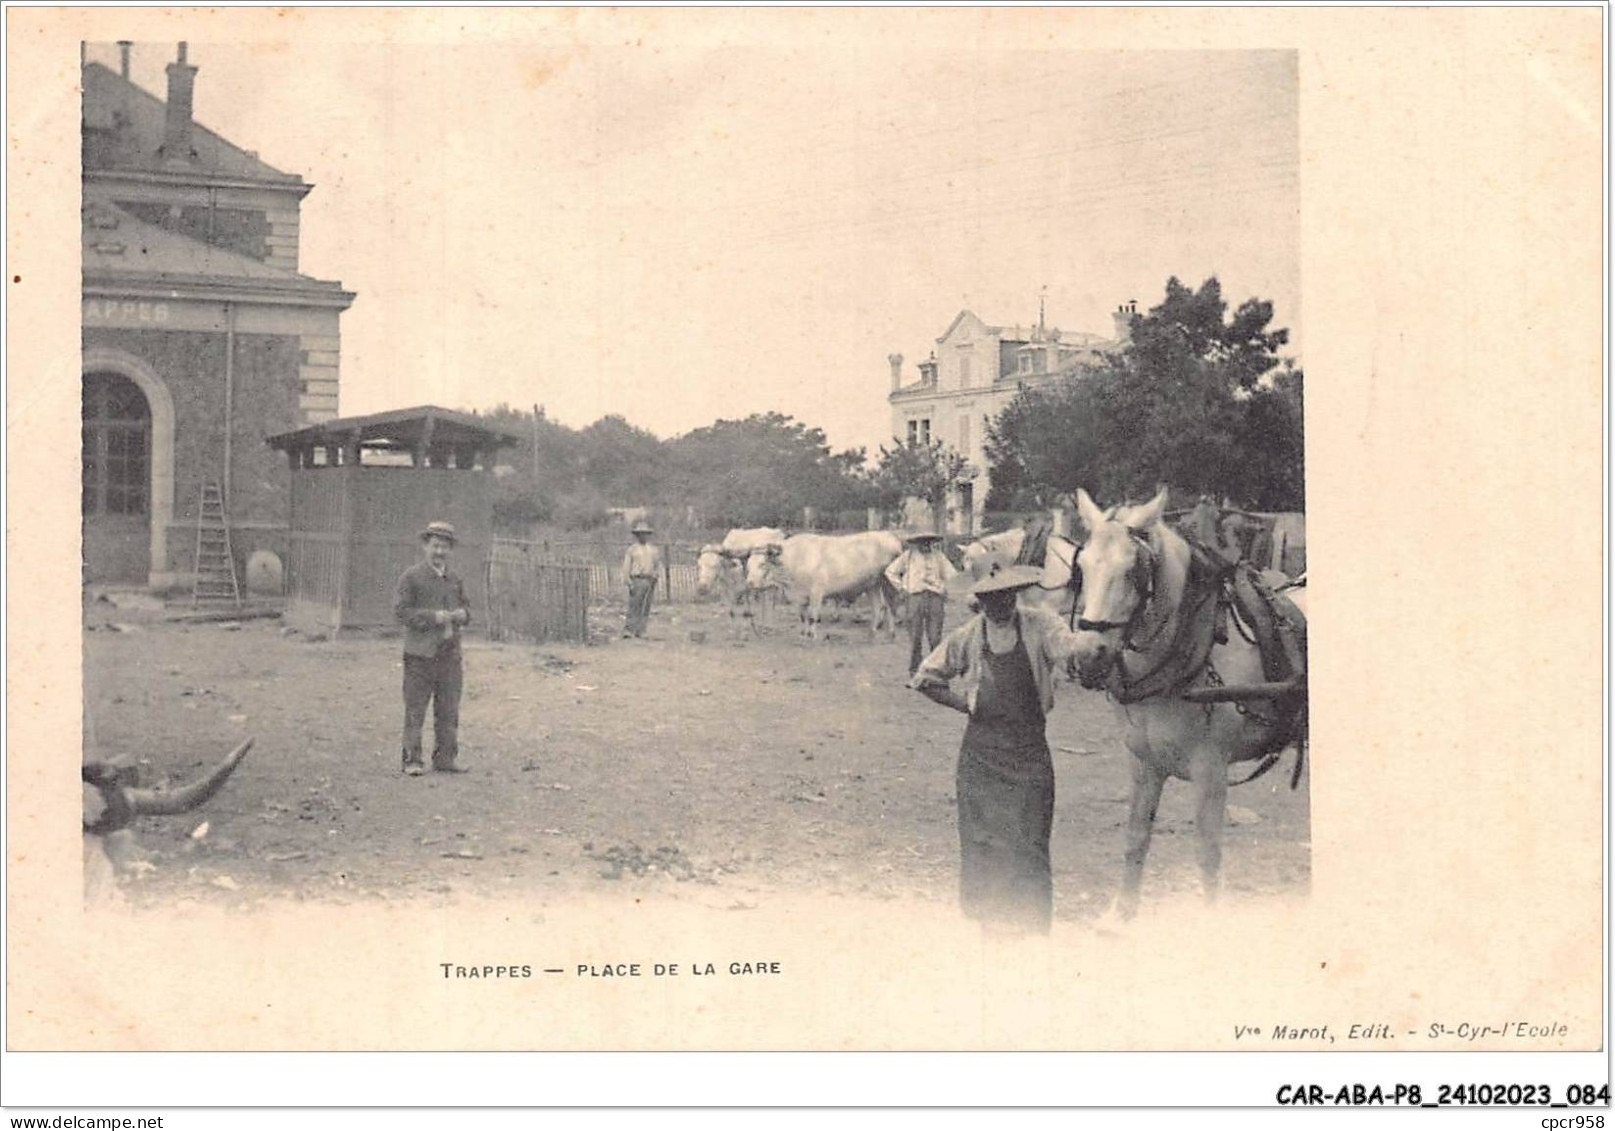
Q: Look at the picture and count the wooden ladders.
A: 1